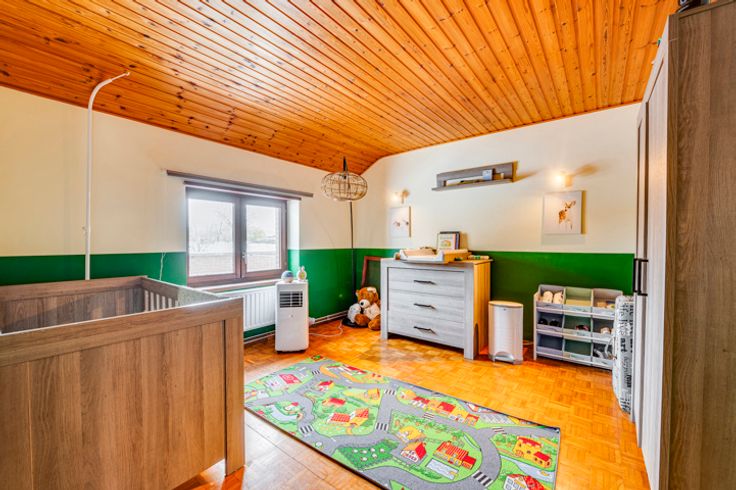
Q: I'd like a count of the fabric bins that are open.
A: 9